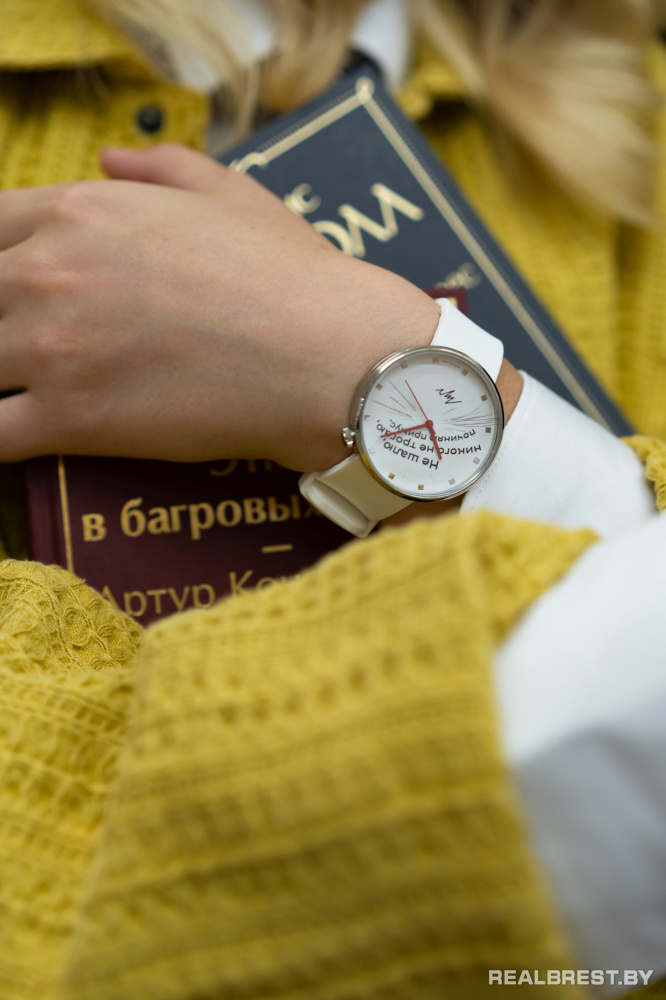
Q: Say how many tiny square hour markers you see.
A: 12